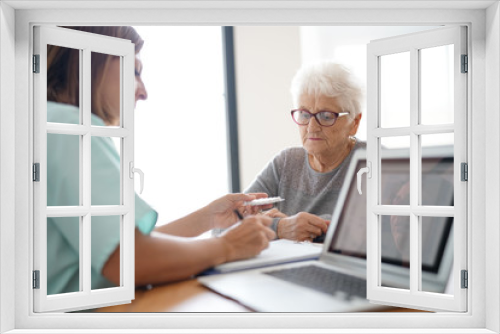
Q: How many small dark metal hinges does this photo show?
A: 6